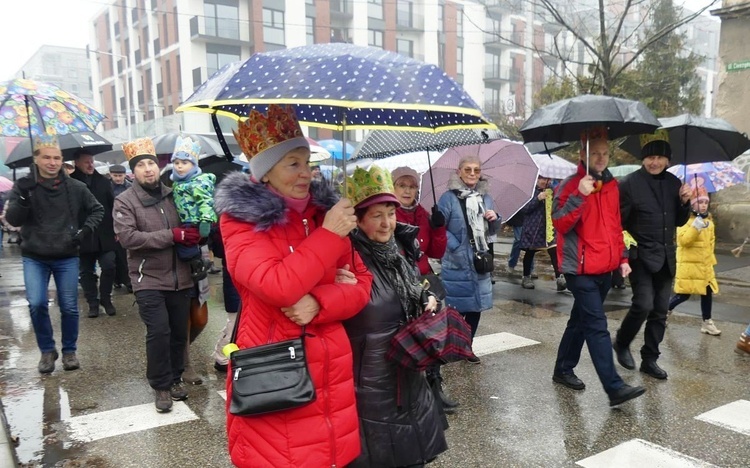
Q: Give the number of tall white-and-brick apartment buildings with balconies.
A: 1